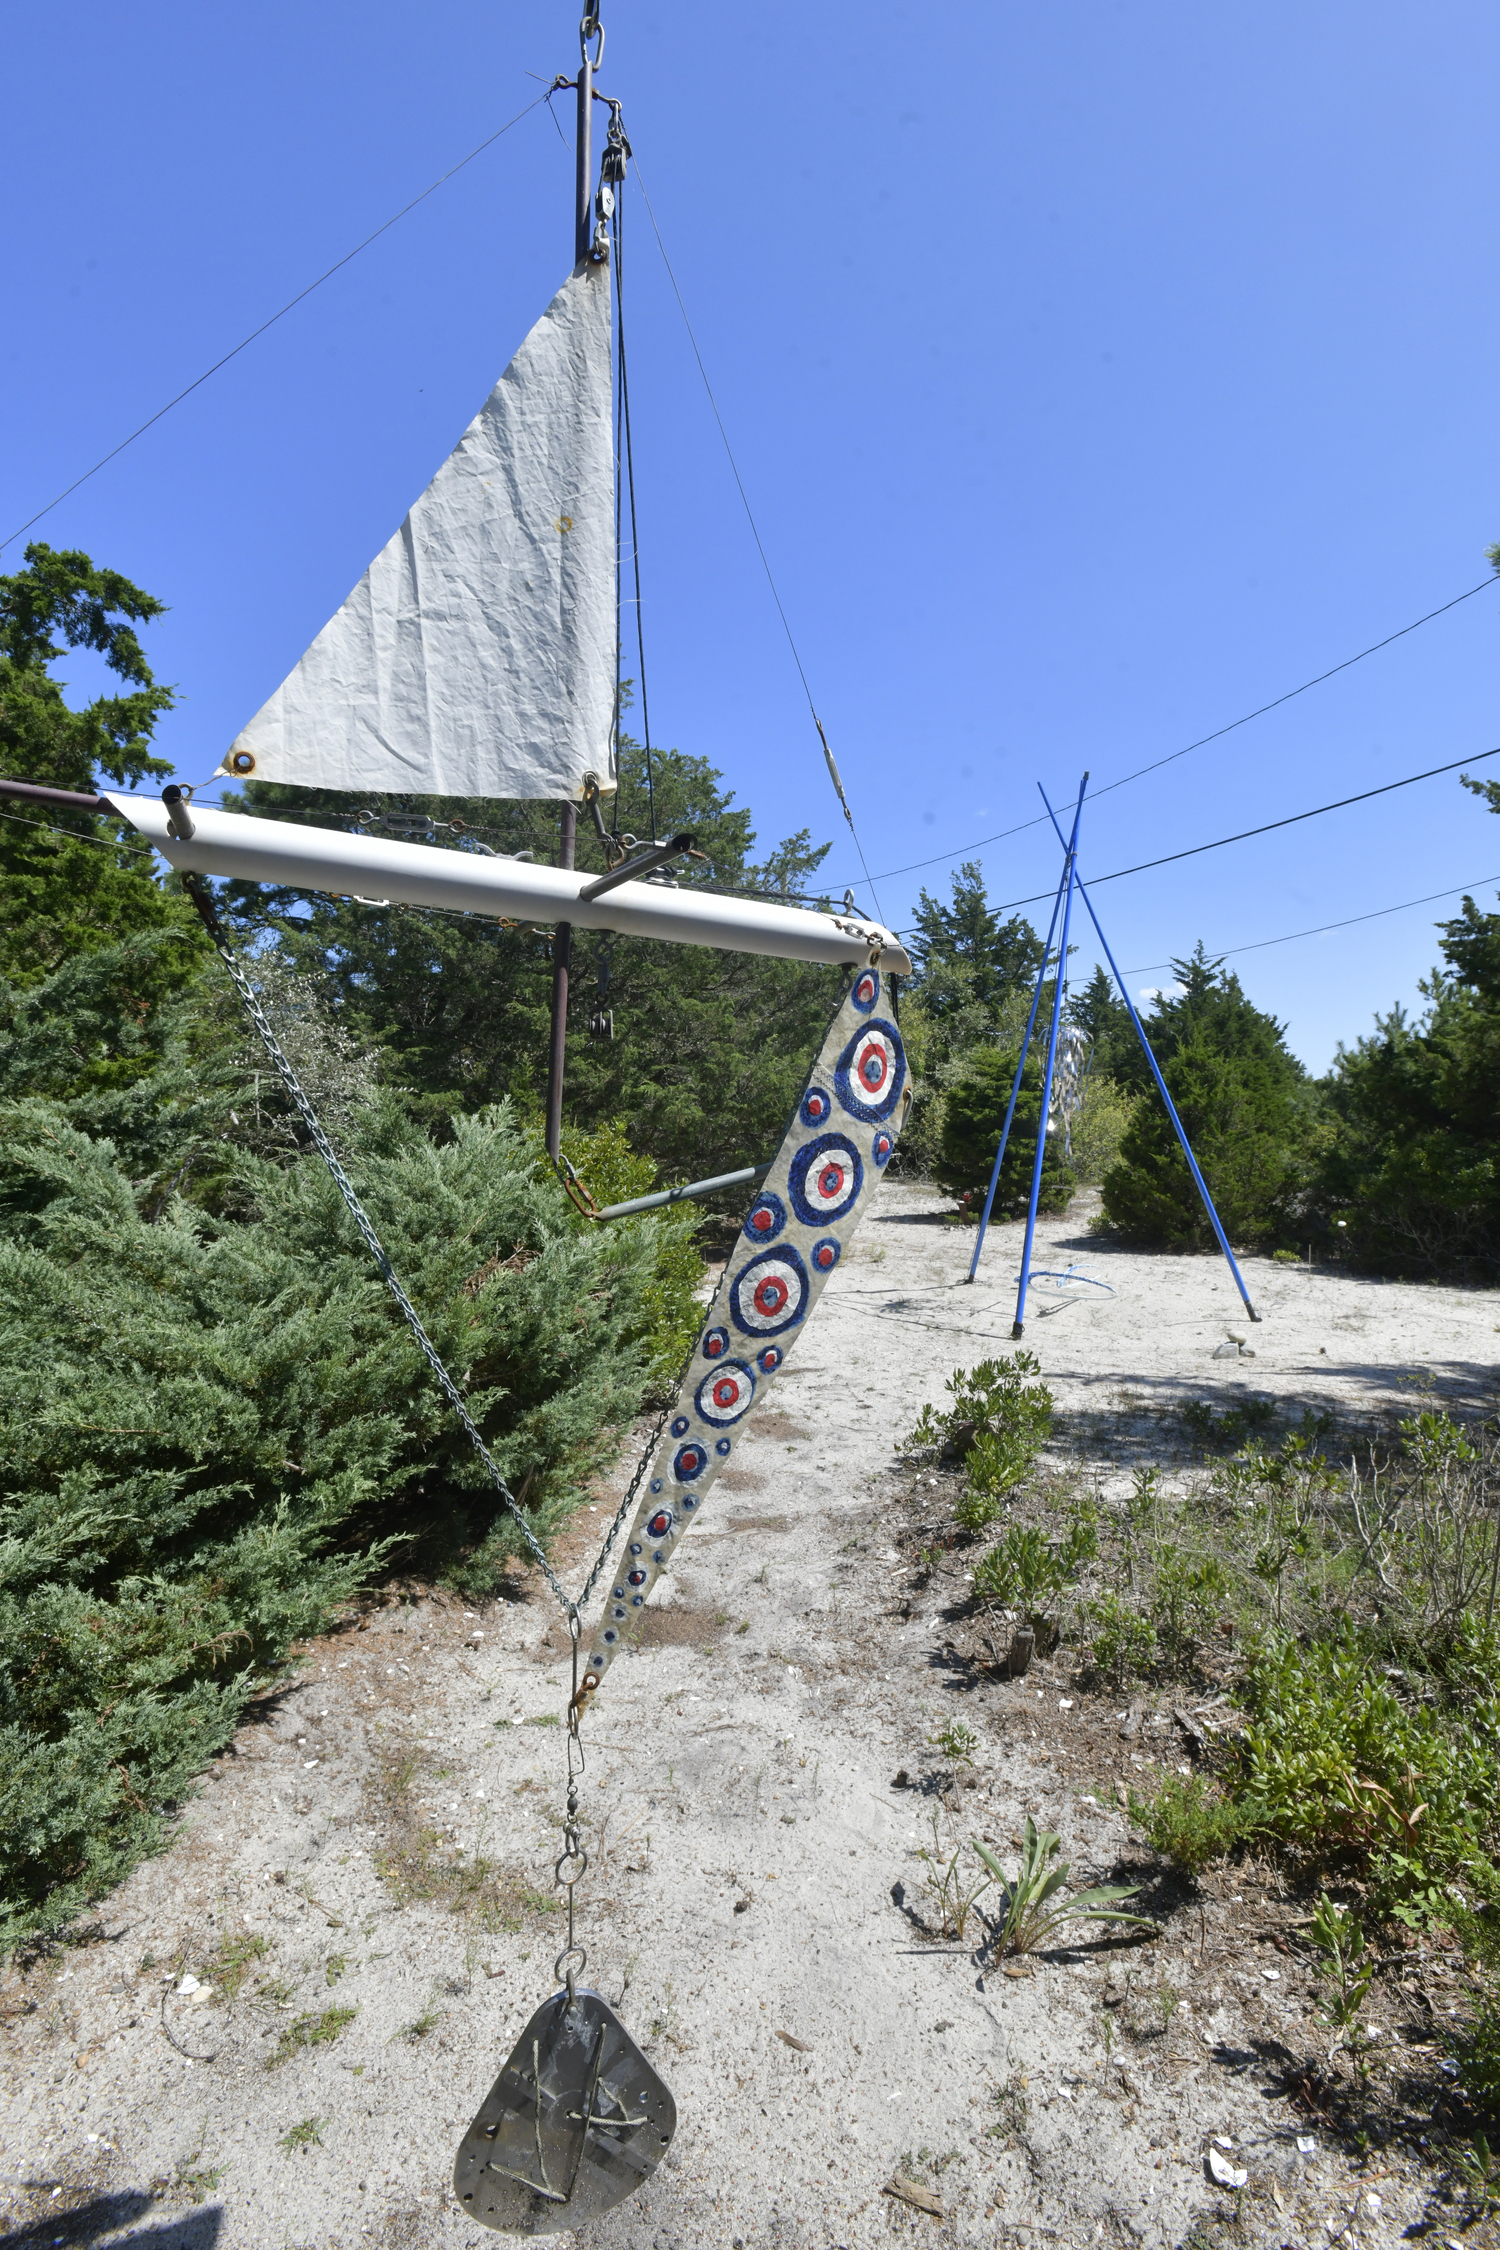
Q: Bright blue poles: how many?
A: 3